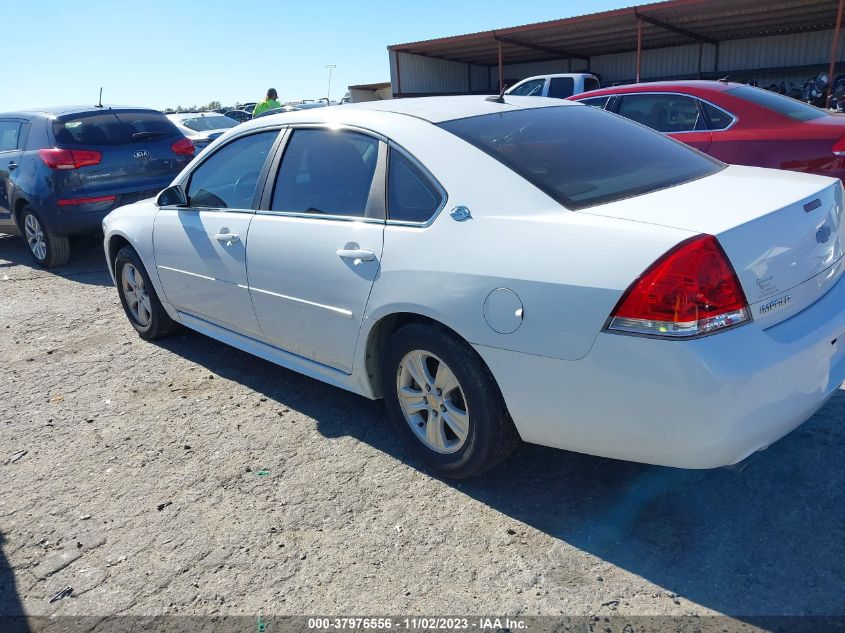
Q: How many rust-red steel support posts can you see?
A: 4